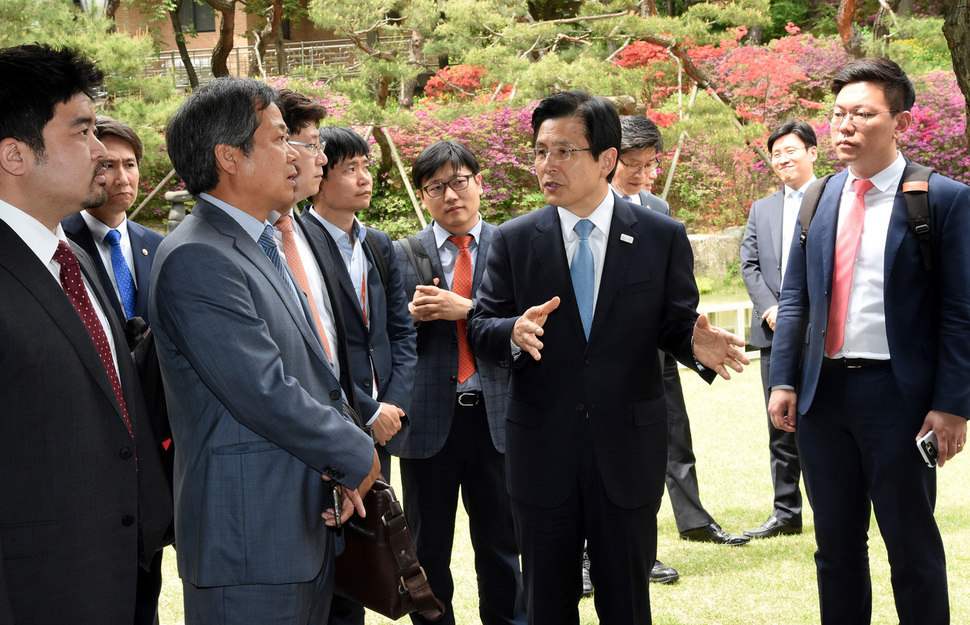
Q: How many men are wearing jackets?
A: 10